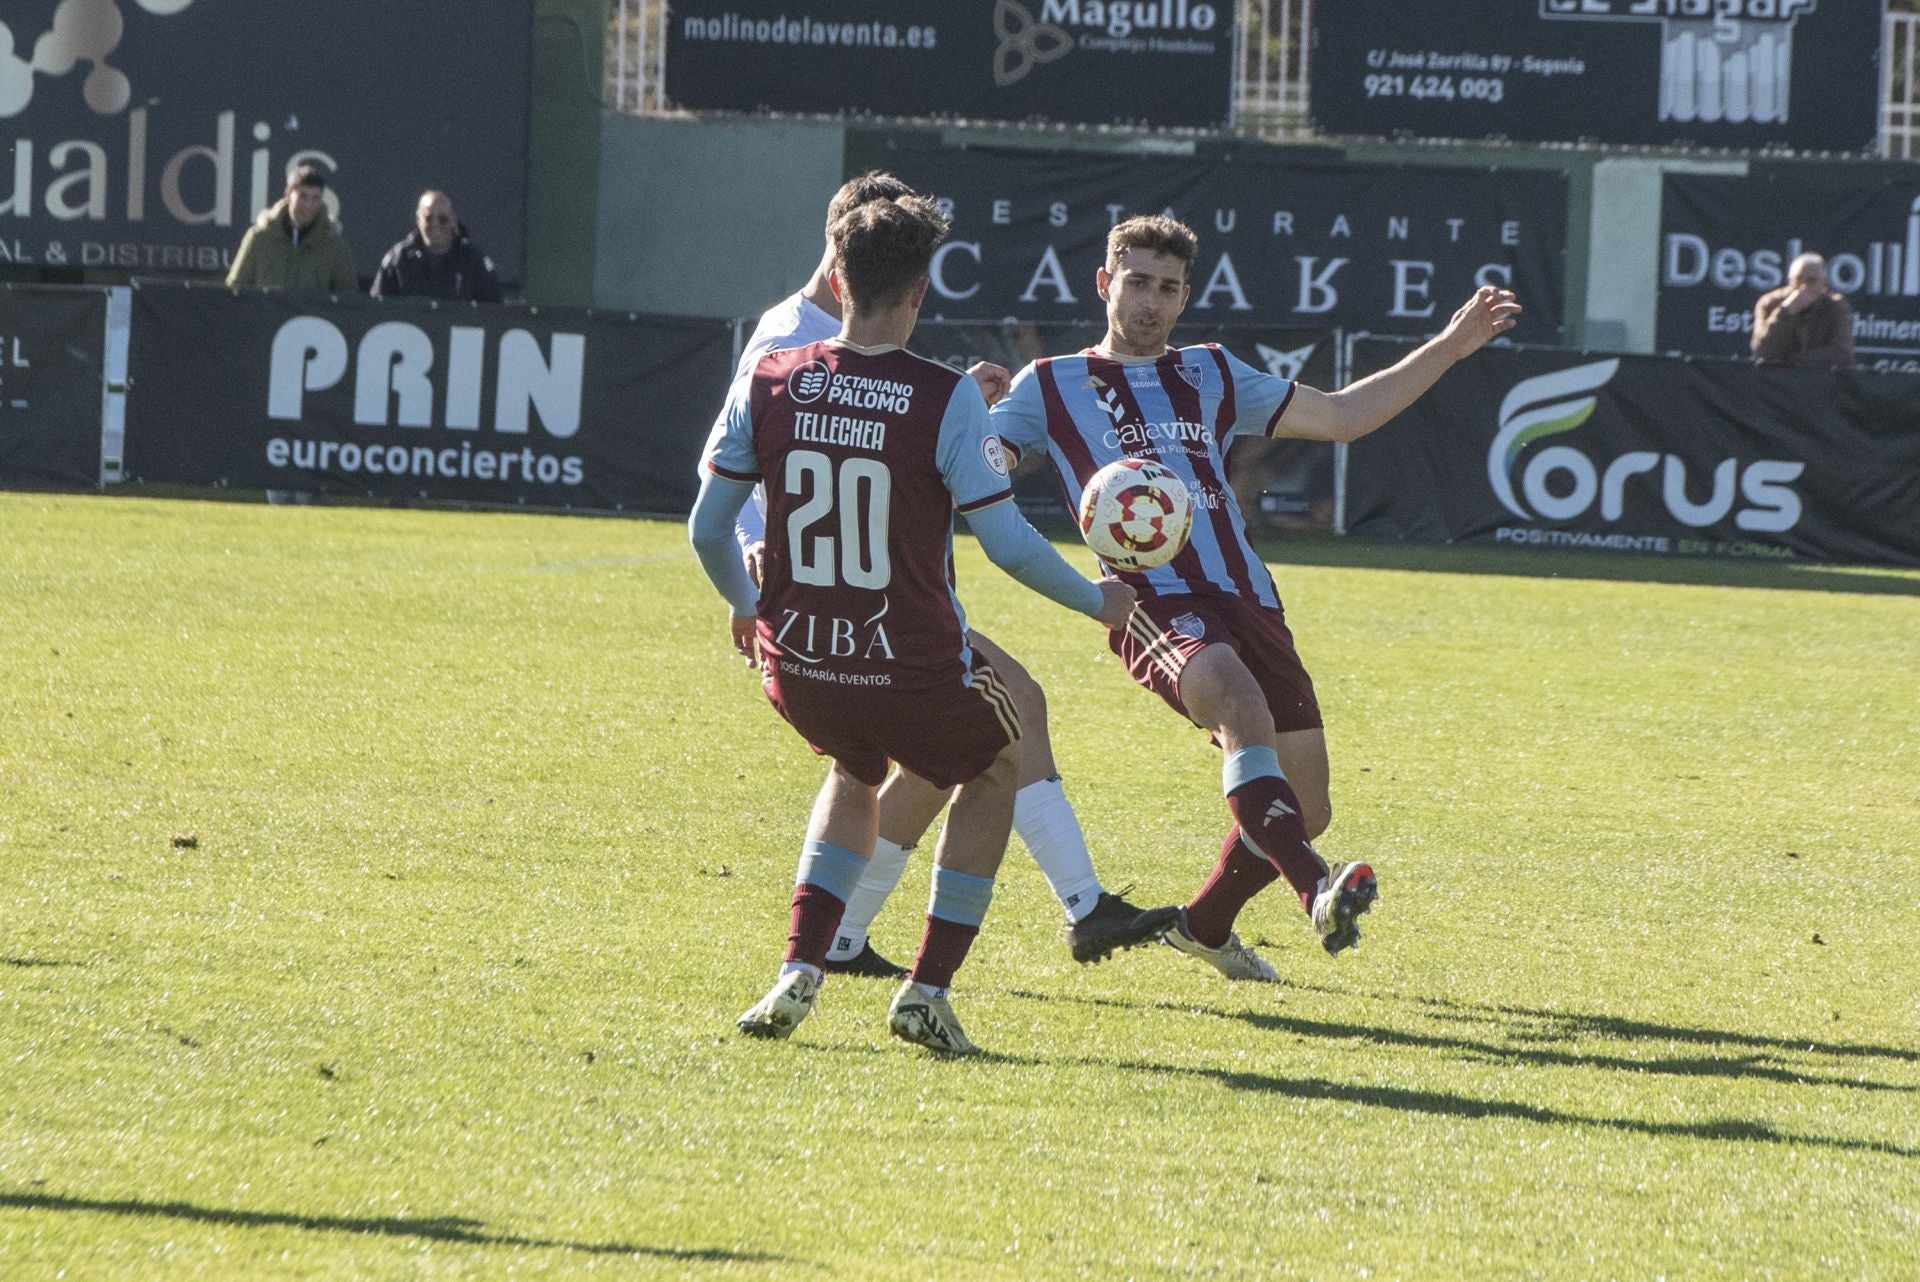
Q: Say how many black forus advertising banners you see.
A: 1